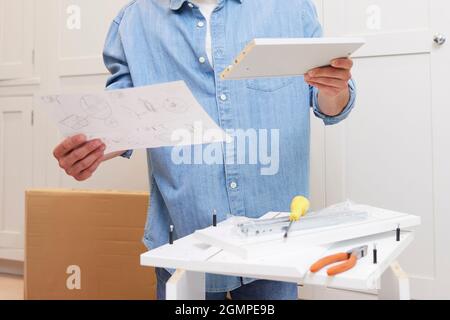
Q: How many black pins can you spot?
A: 4